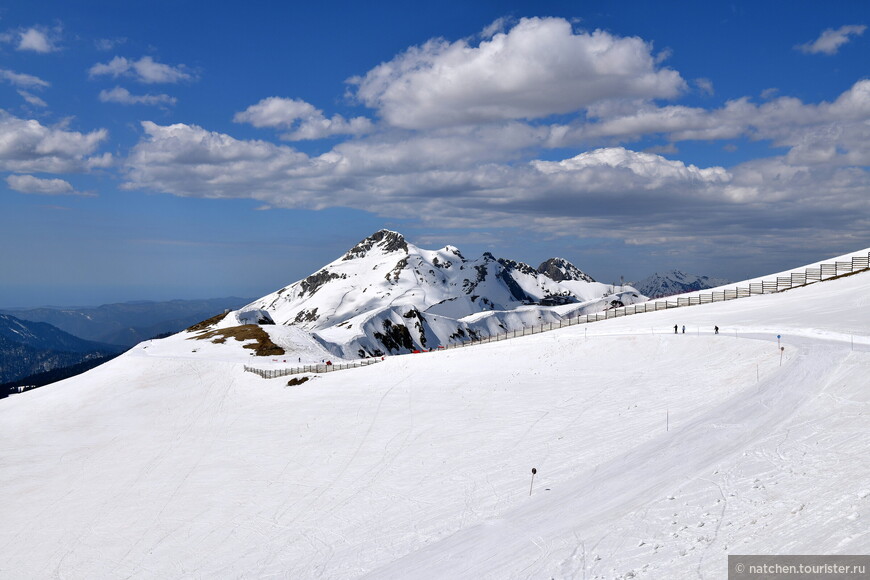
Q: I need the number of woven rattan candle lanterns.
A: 0